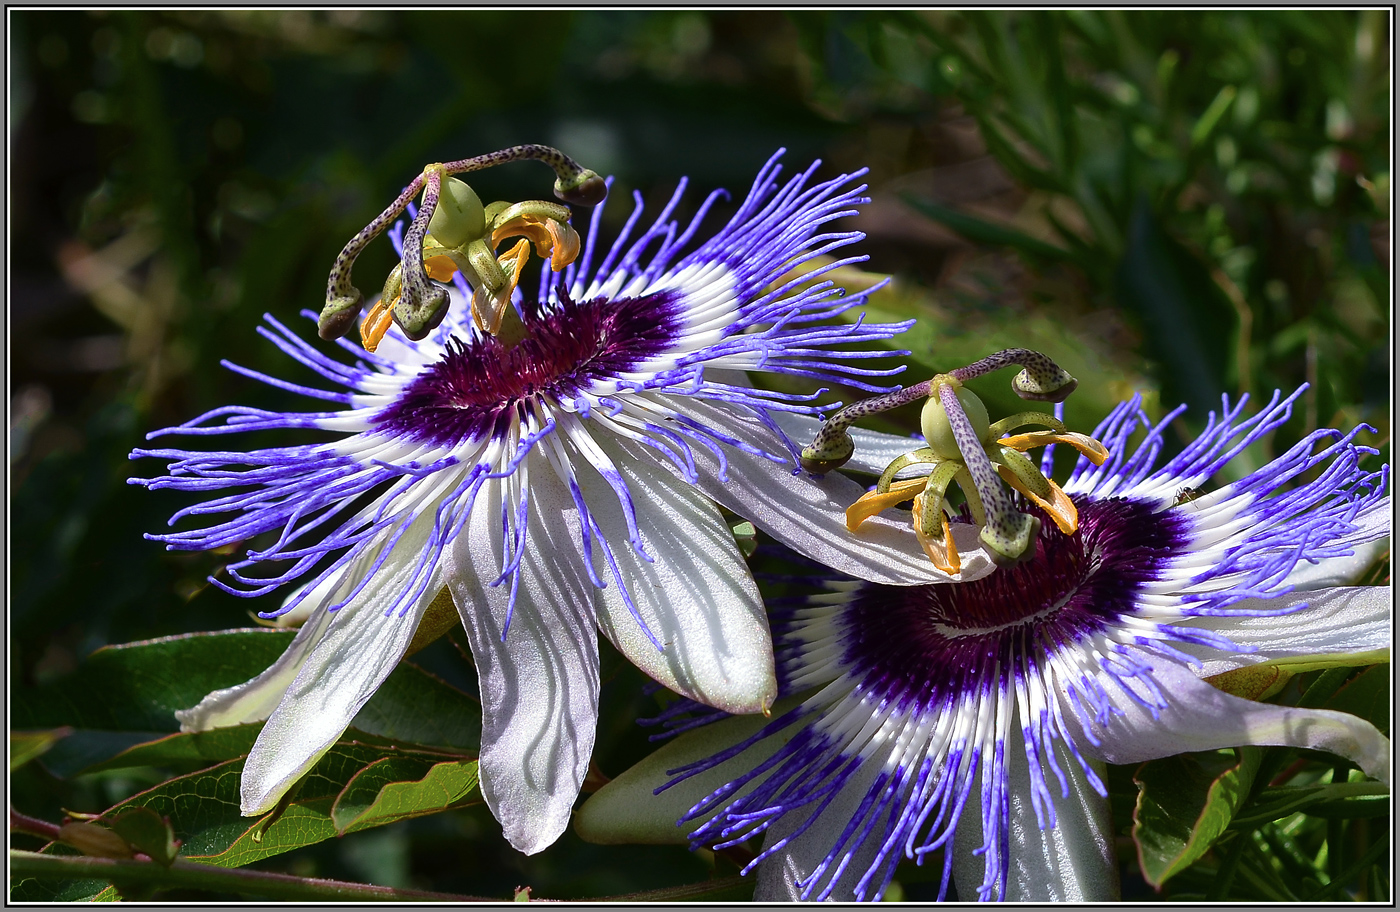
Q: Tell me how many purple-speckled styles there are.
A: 6